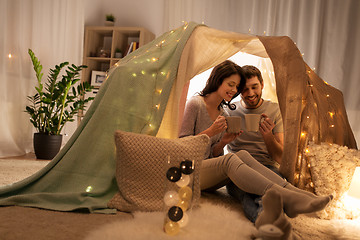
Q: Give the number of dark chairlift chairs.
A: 0